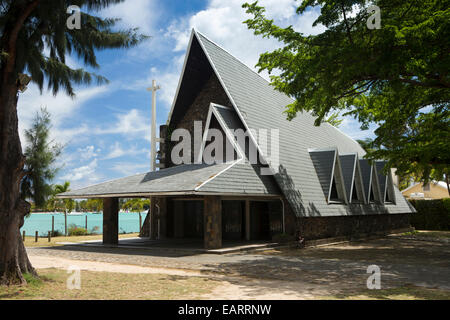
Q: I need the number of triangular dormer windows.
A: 4